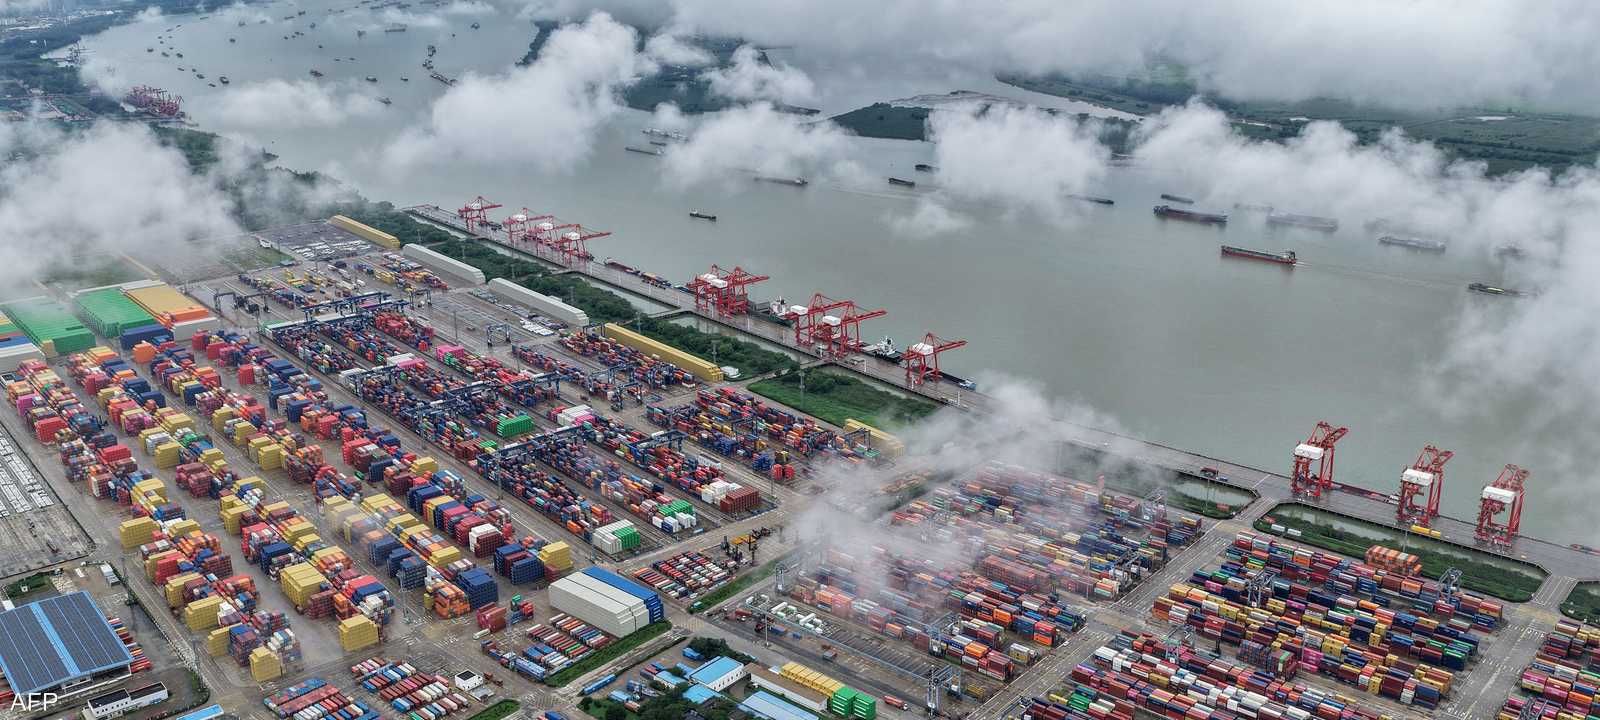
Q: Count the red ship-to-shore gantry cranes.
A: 12